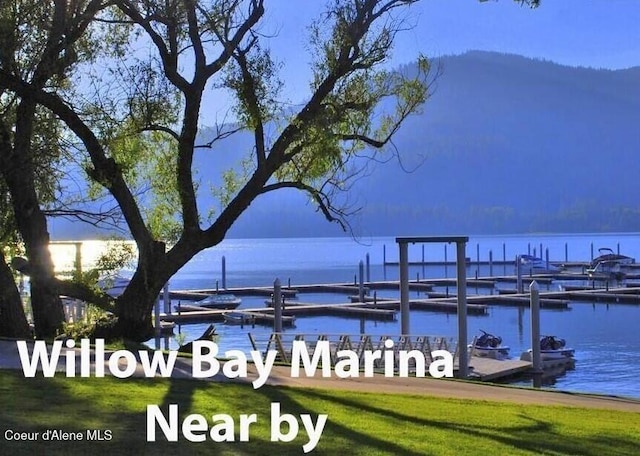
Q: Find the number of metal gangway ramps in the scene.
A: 1